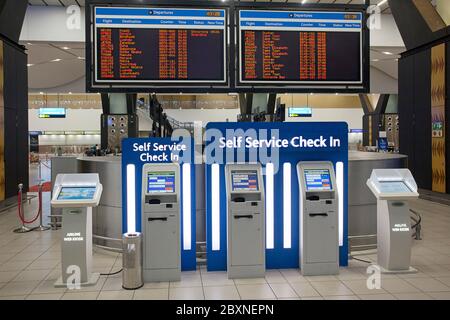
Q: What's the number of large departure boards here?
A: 2